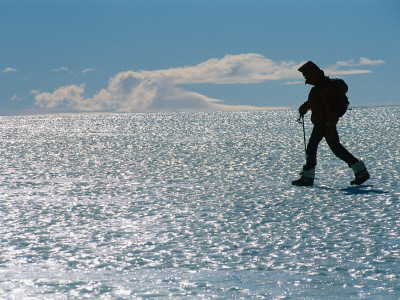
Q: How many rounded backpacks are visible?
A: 1